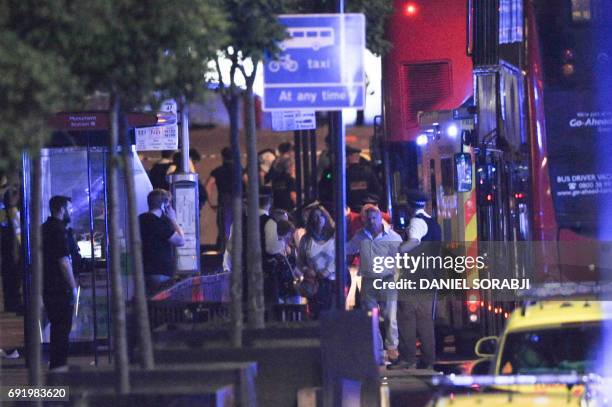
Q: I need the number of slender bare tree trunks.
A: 5